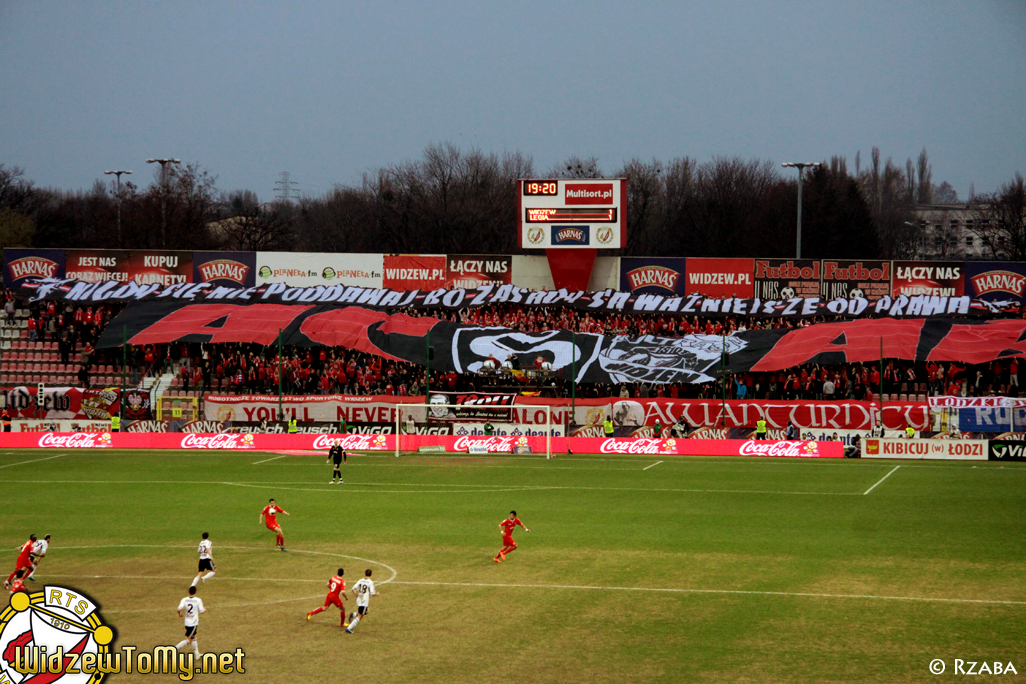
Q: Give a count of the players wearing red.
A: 5